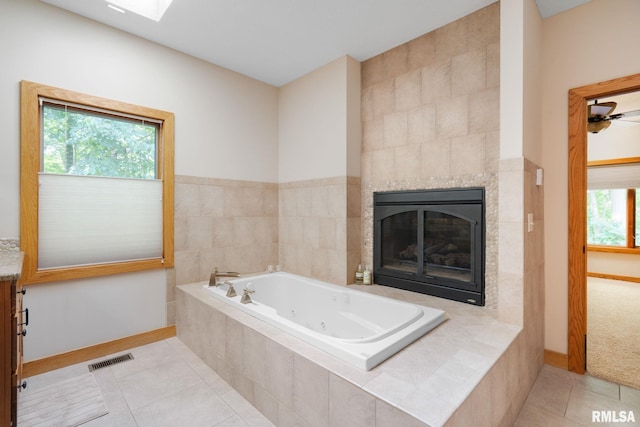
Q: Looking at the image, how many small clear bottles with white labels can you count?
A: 2